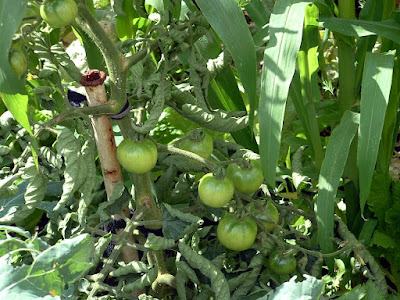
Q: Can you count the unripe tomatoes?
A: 9